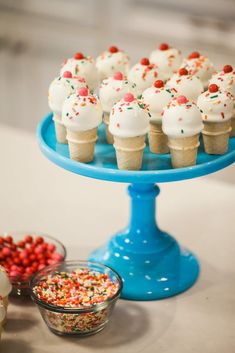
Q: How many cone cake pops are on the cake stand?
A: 14